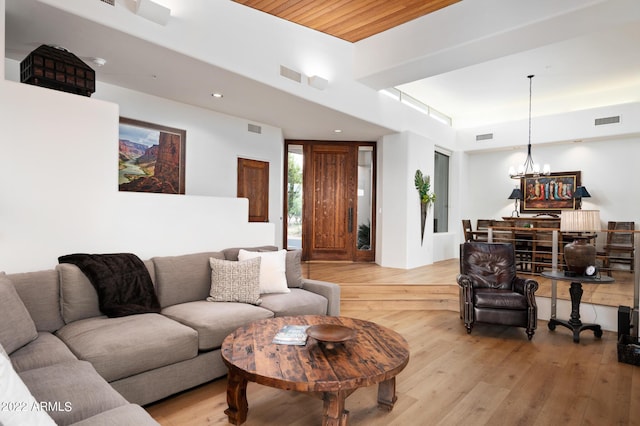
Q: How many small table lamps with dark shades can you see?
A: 2